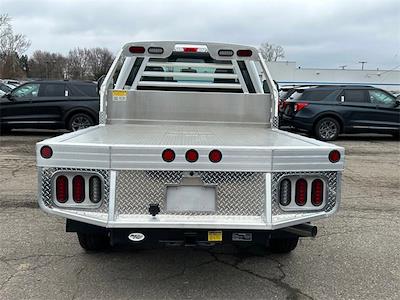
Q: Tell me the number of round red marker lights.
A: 5